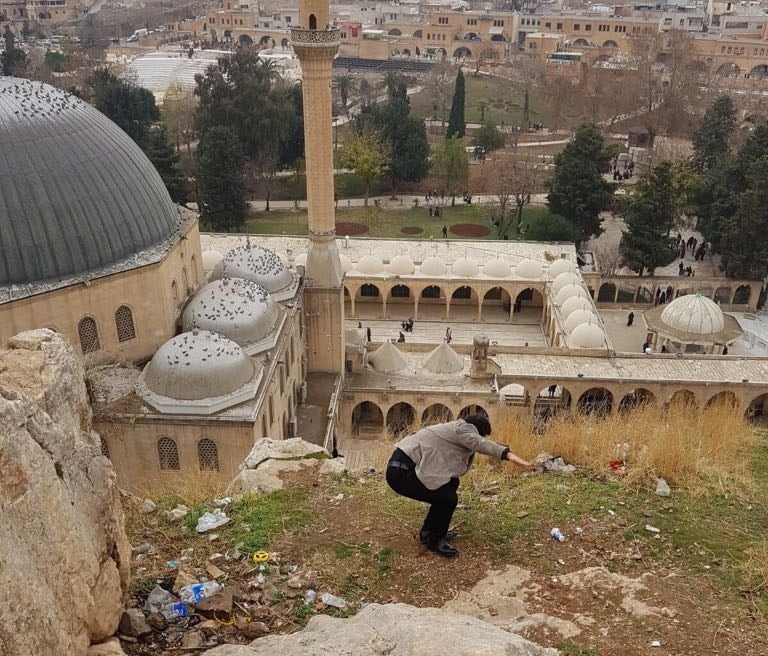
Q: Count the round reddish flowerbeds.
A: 3